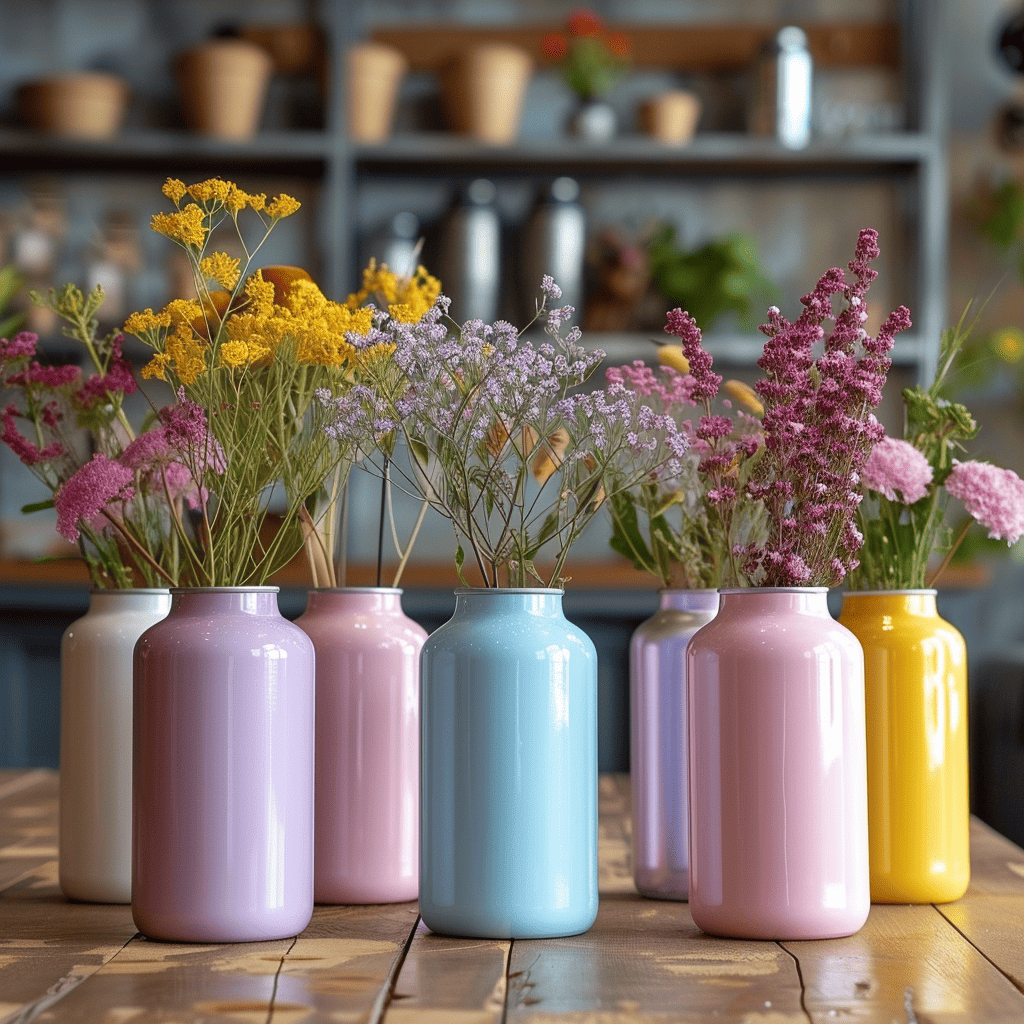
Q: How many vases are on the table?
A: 7